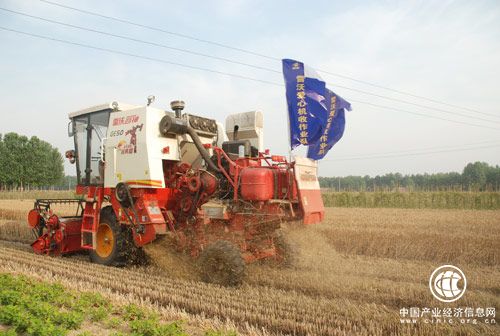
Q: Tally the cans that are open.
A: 0